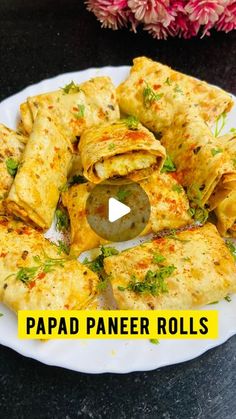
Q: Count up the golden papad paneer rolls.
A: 10